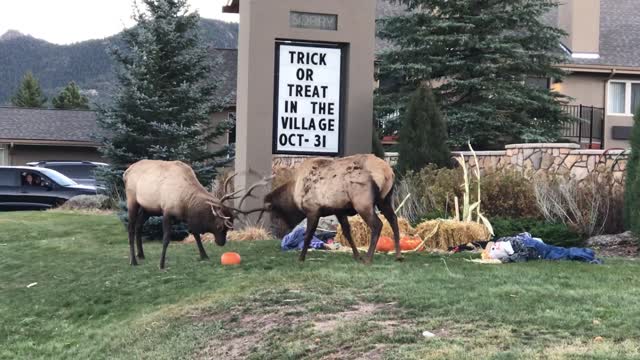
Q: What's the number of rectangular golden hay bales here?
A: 2